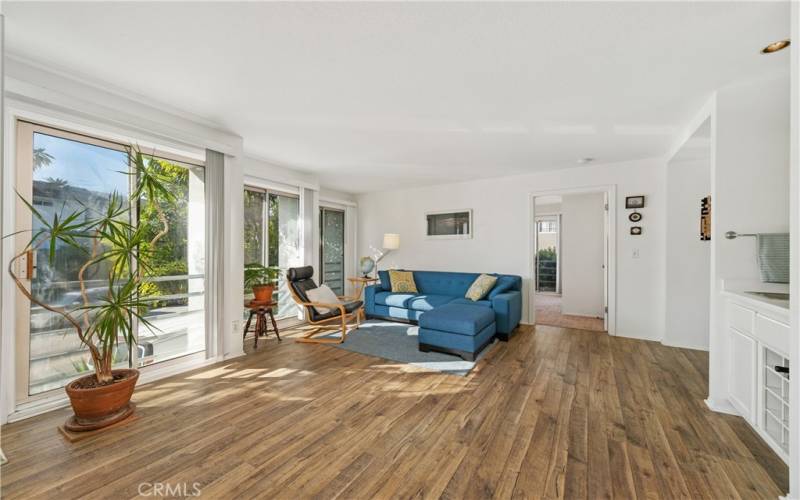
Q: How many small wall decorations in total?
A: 3